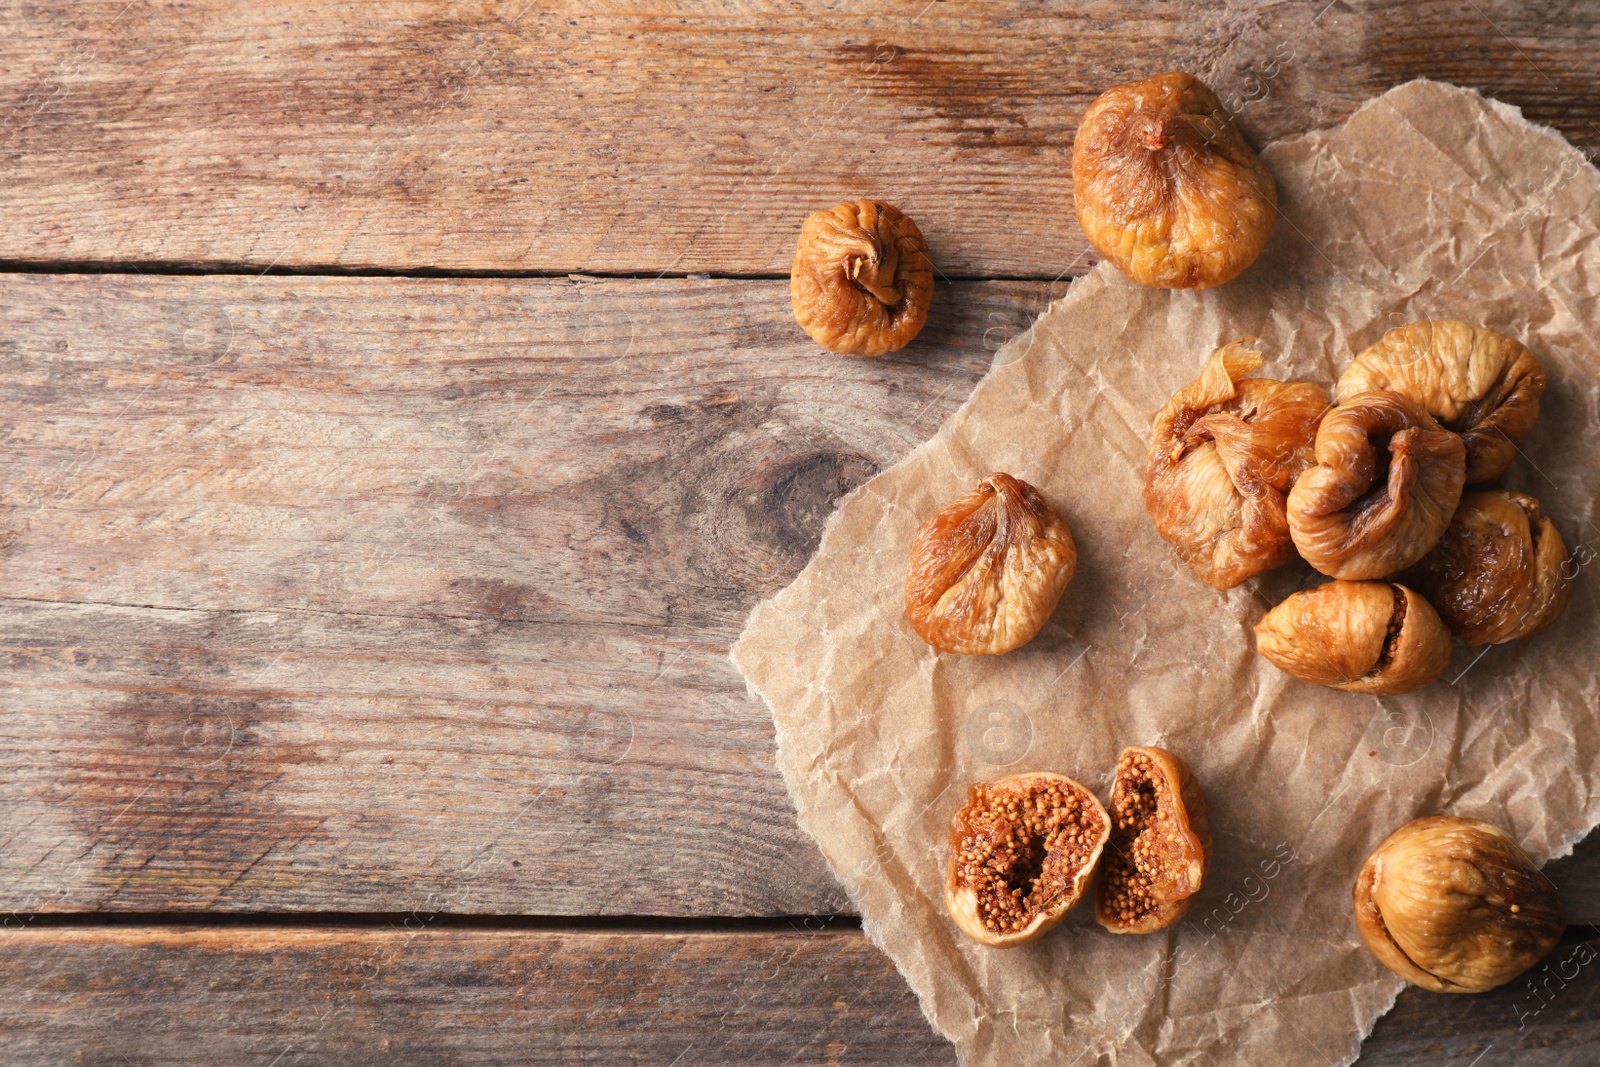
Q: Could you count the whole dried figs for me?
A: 9